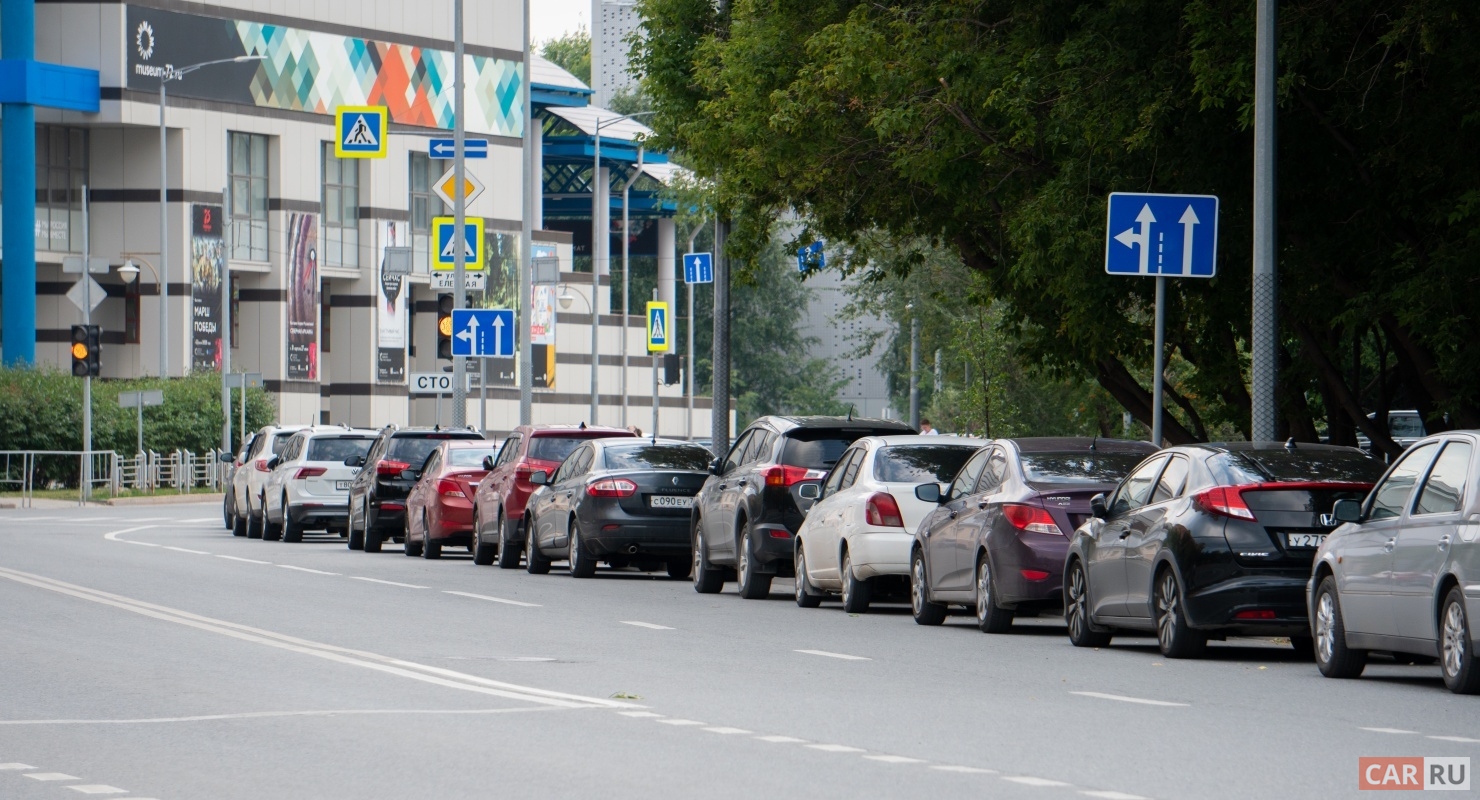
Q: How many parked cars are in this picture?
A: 12